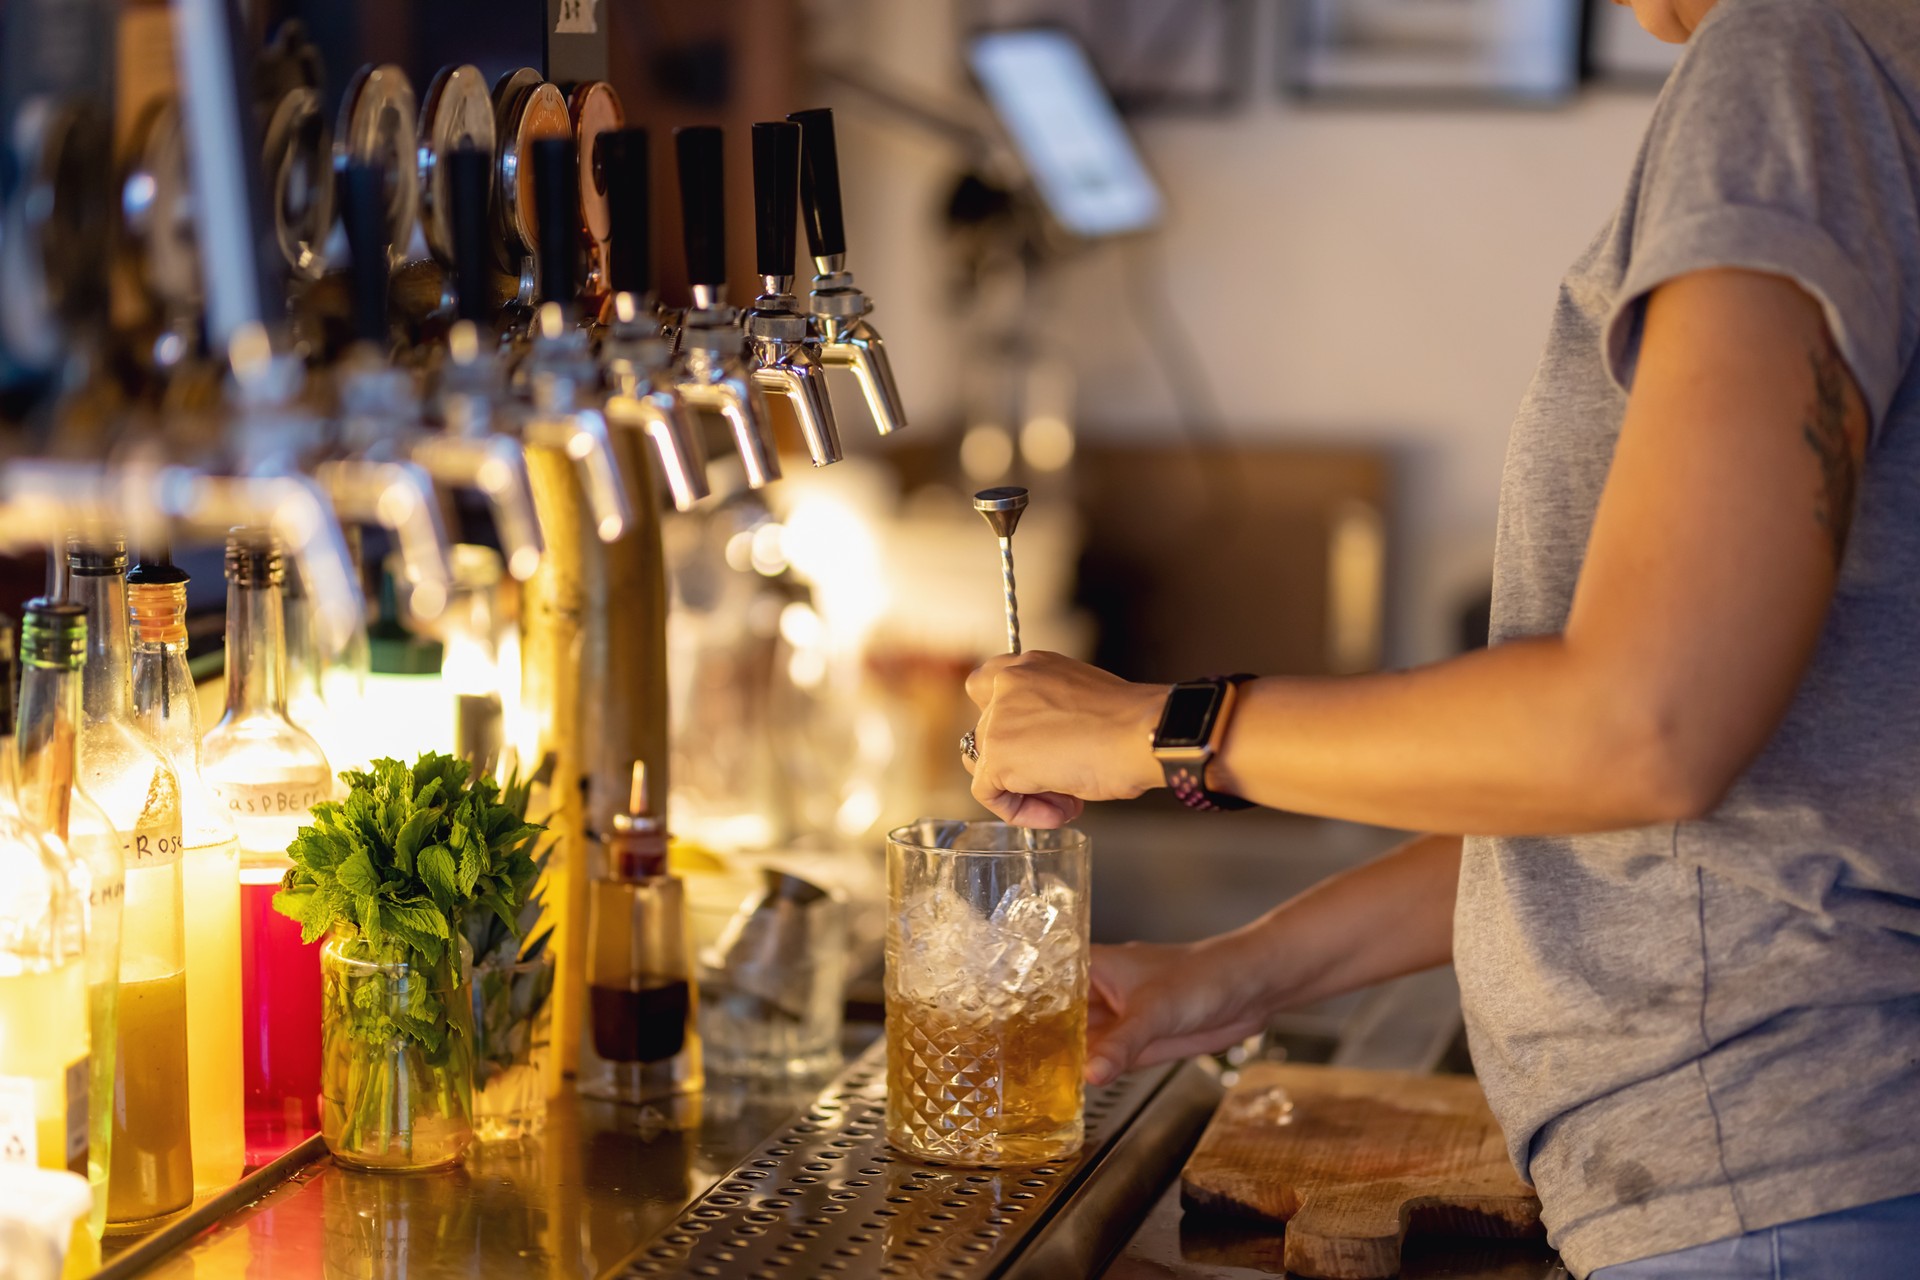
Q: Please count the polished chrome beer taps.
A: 8